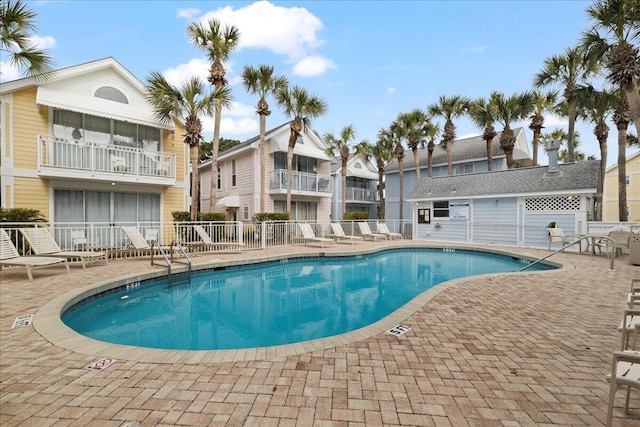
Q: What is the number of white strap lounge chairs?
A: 8